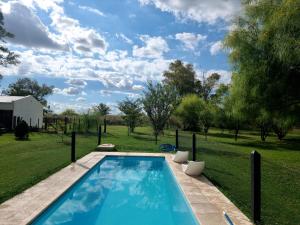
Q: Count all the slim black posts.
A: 5